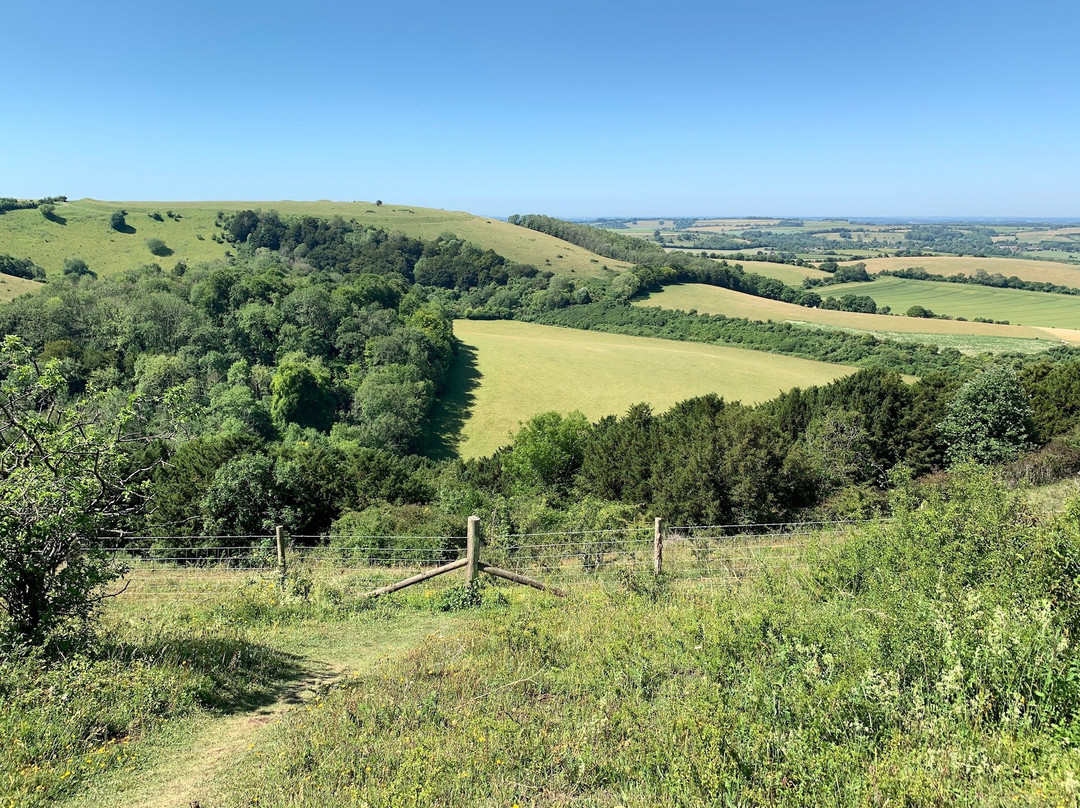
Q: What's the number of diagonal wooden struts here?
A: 2